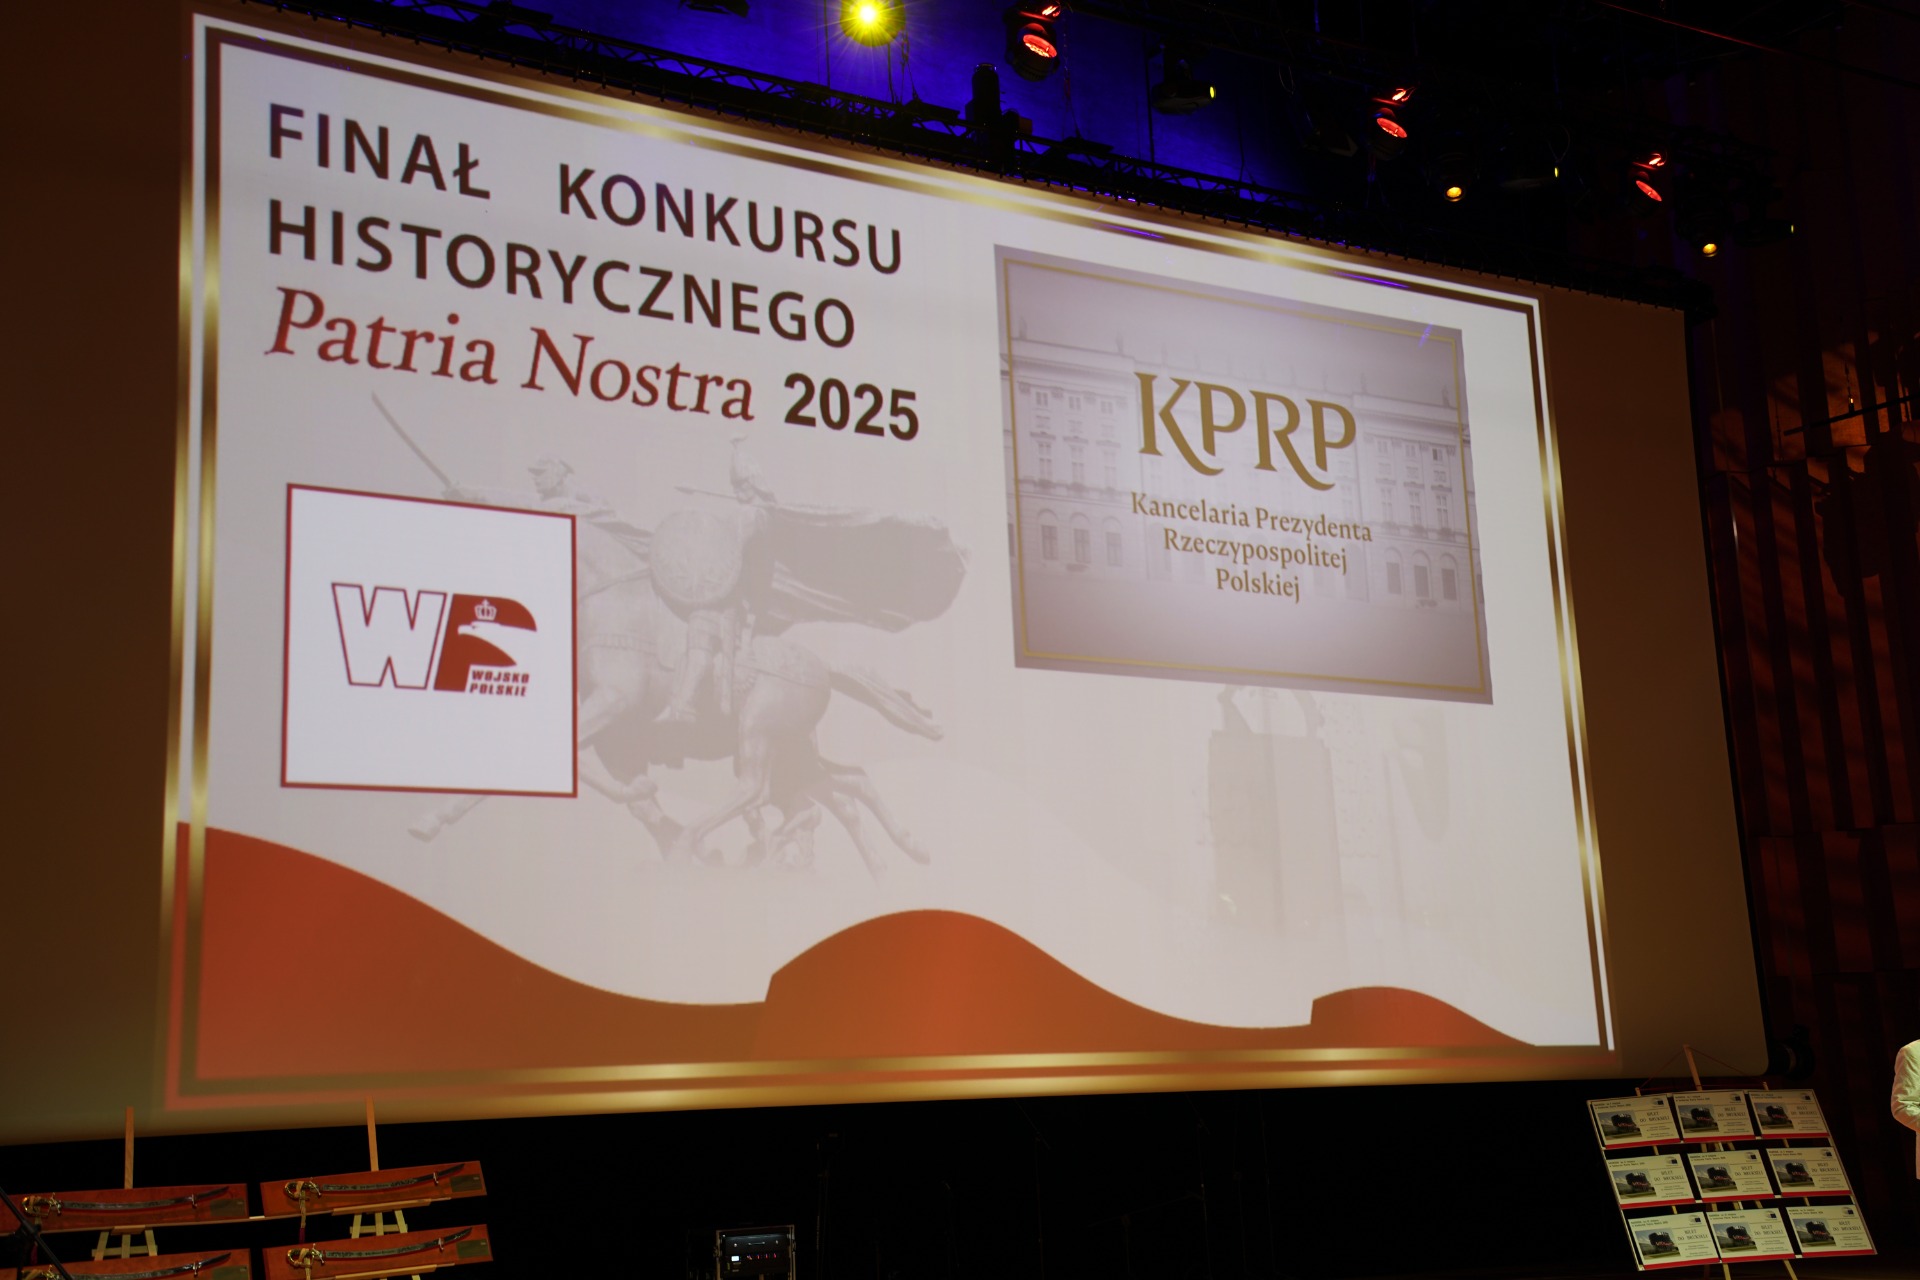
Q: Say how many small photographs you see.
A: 9